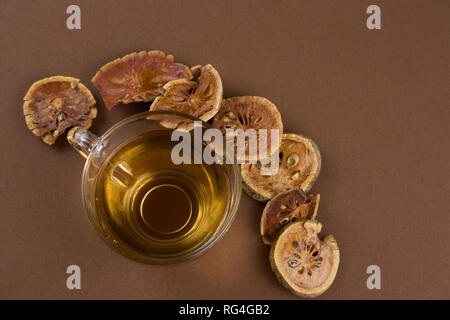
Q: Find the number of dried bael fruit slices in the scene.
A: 7